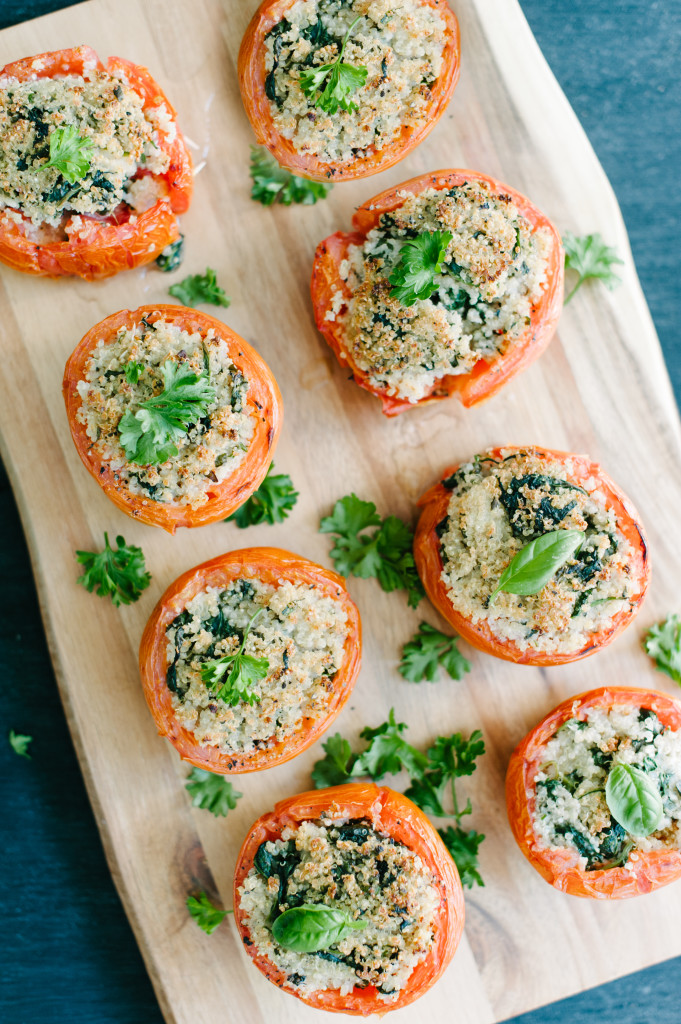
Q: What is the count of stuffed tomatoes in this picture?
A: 8